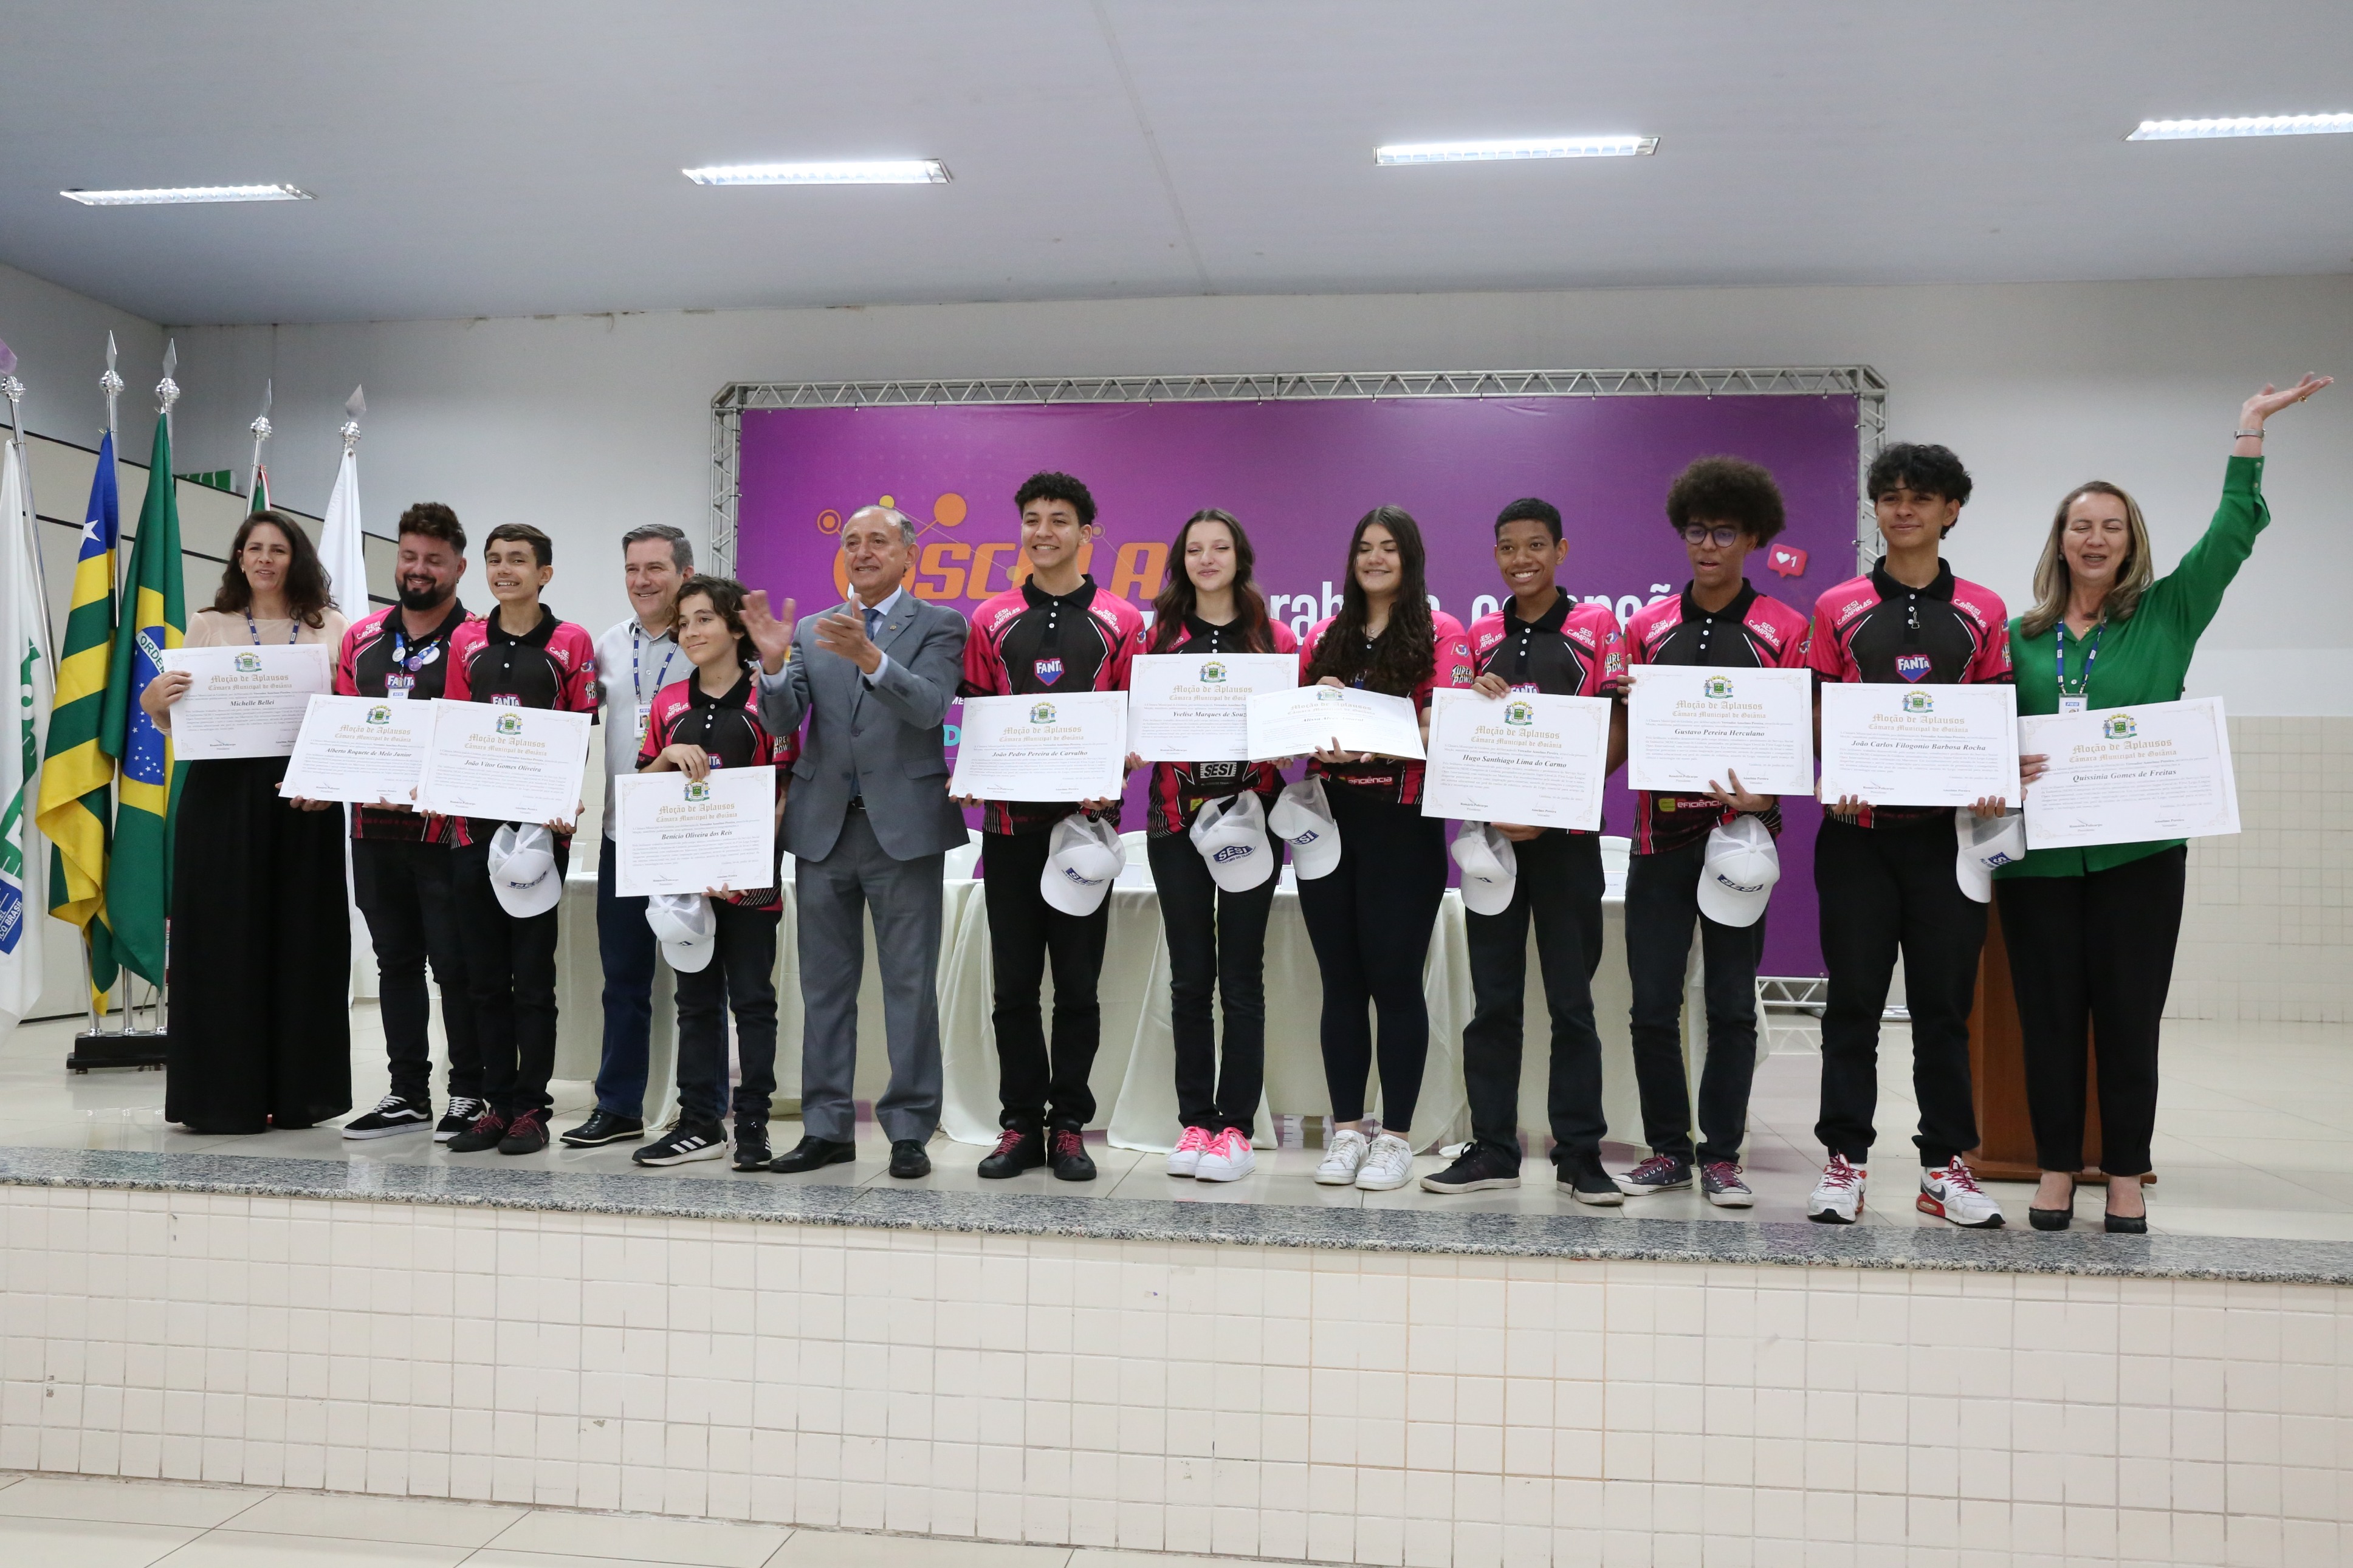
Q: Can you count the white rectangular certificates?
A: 11